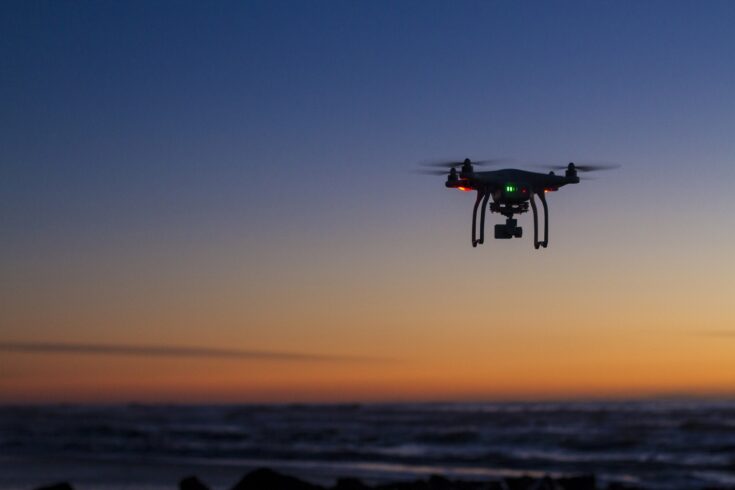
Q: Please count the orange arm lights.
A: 2